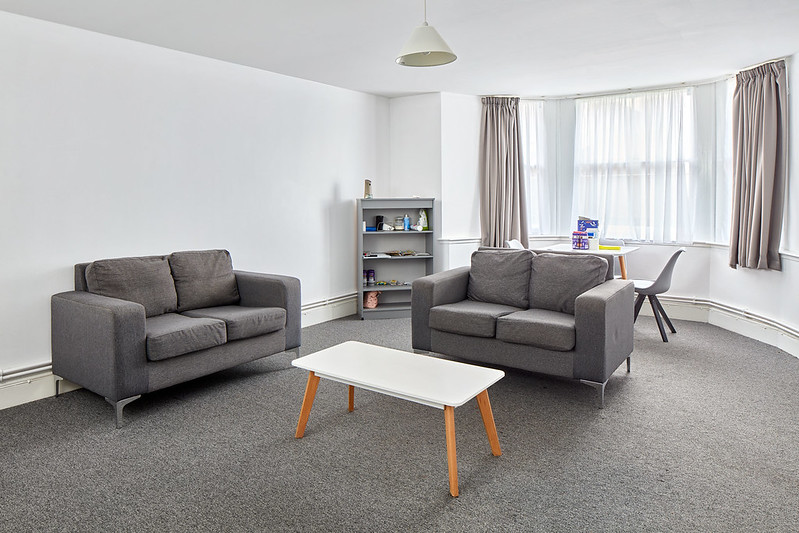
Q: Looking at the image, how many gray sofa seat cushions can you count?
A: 4